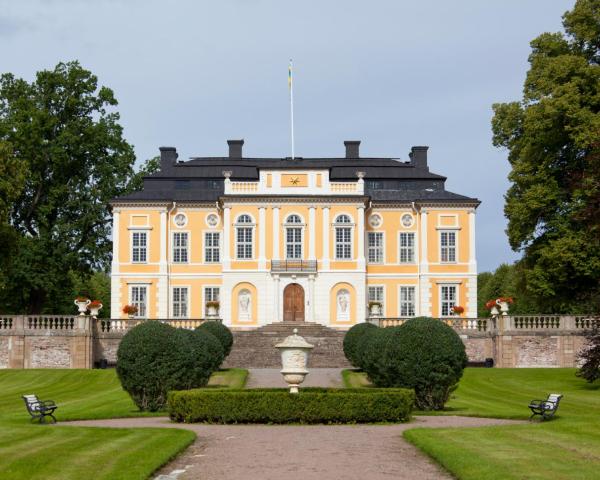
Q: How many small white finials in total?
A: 2